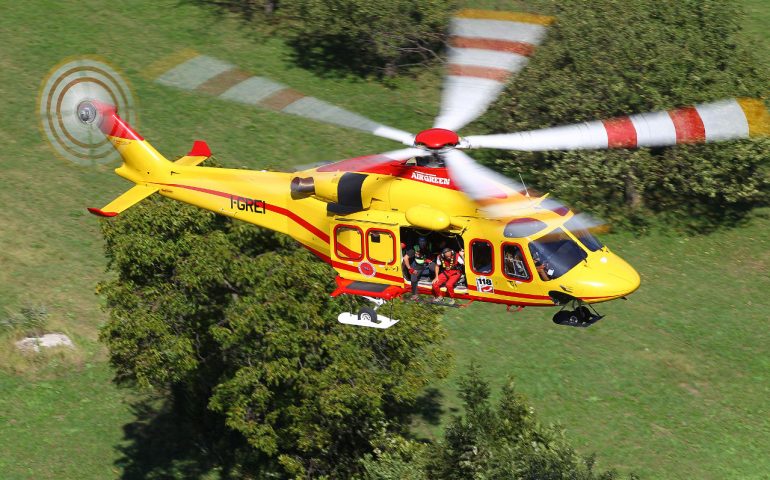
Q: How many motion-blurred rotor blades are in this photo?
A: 5